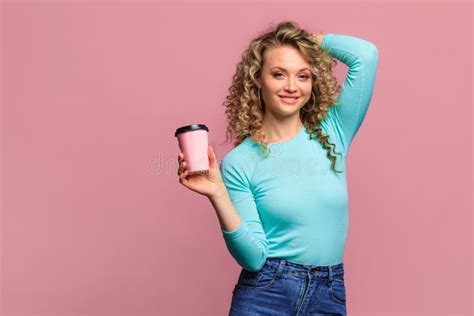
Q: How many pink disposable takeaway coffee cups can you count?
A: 1